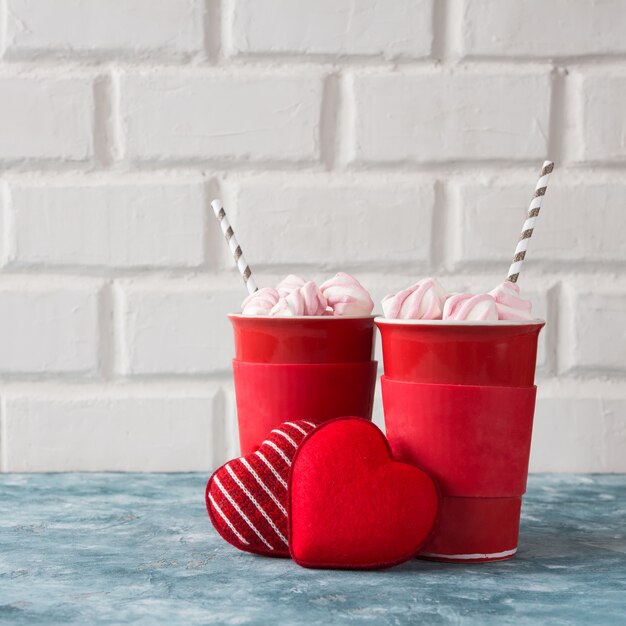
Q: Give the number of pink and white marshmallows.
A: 7